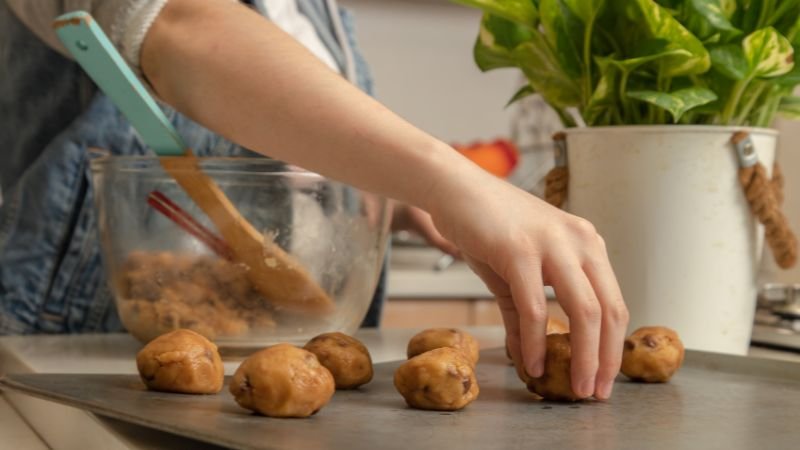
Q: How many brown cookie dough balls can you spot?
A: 8